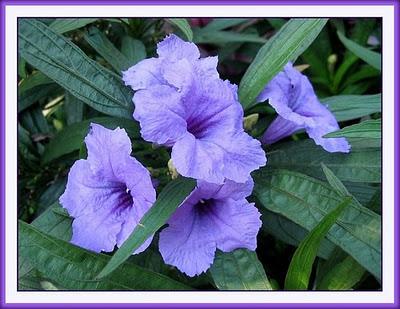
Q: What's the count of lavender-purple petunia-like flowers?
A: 5